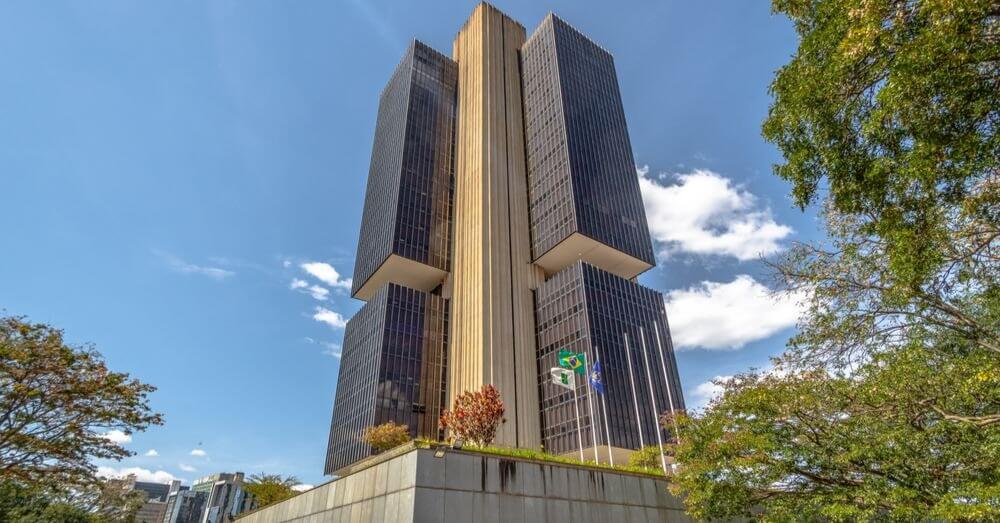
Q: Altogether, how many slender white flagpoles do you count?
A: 6